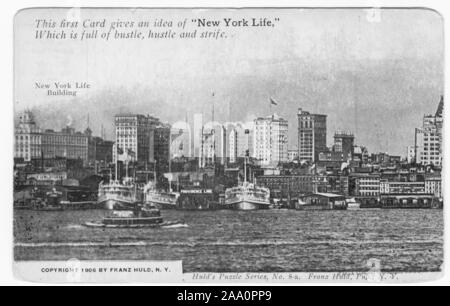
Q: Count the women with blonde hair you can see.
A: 0